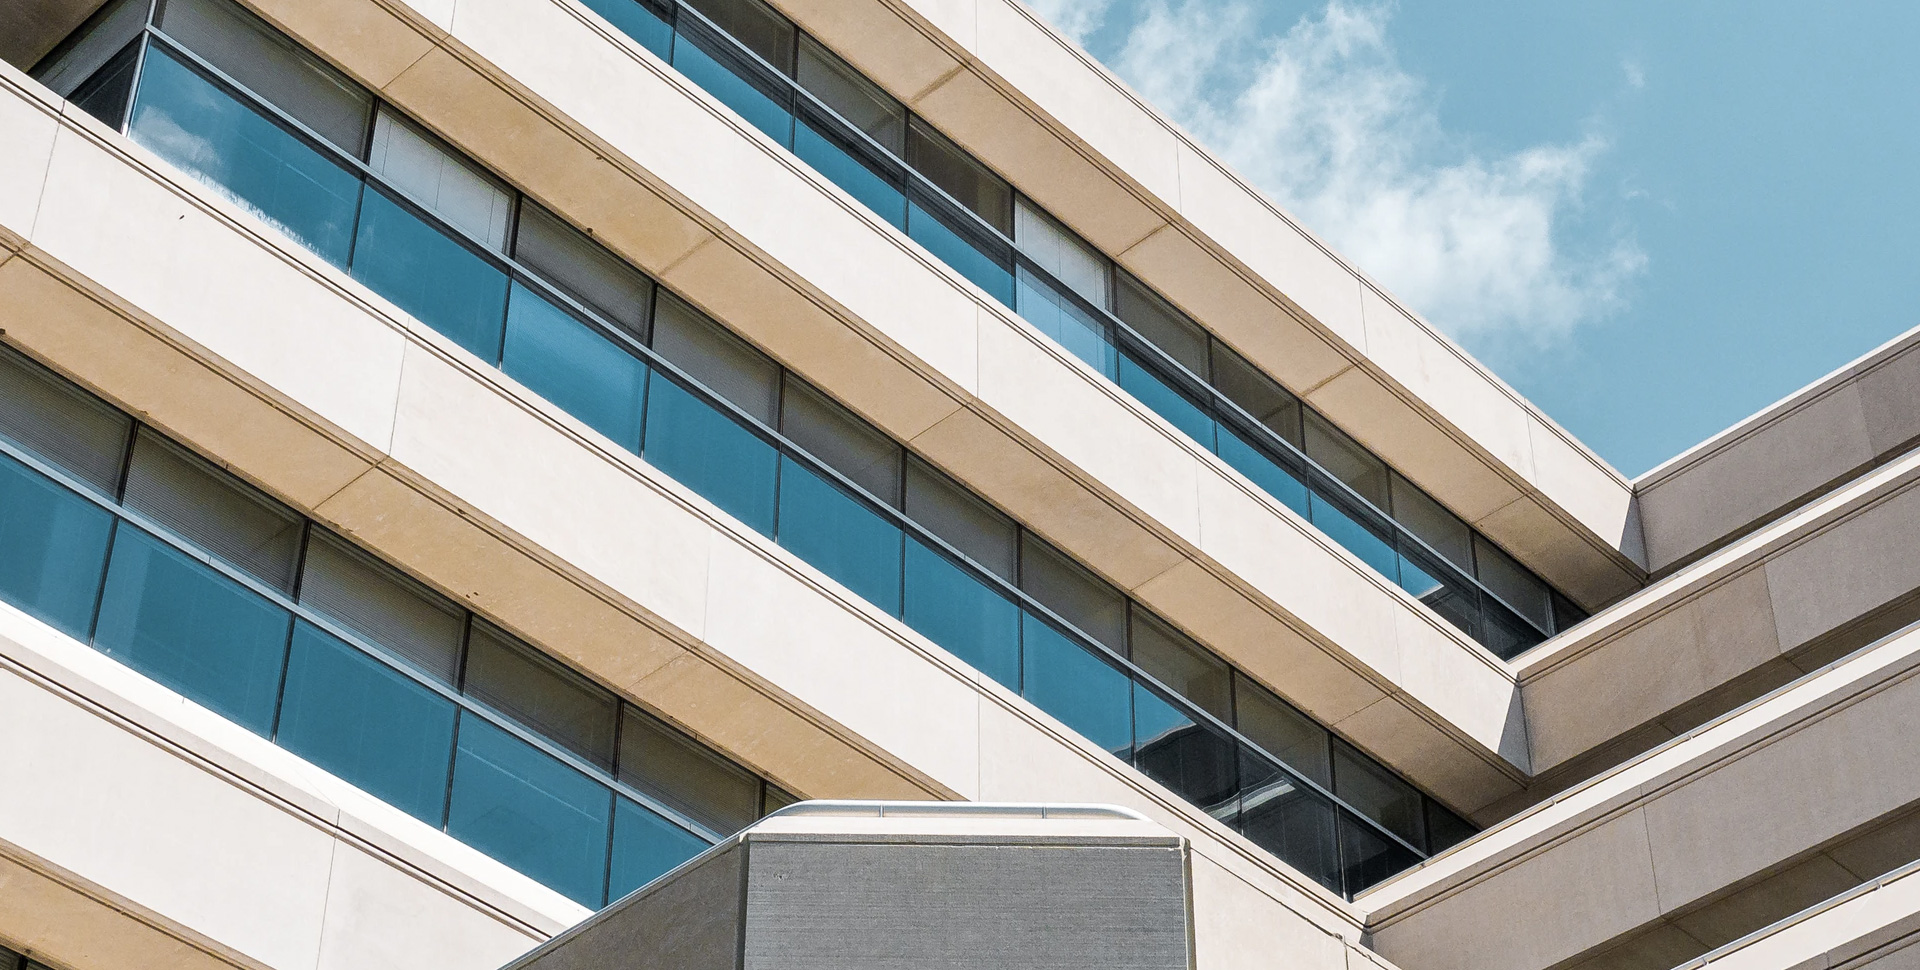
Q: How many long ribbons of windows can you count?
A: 3